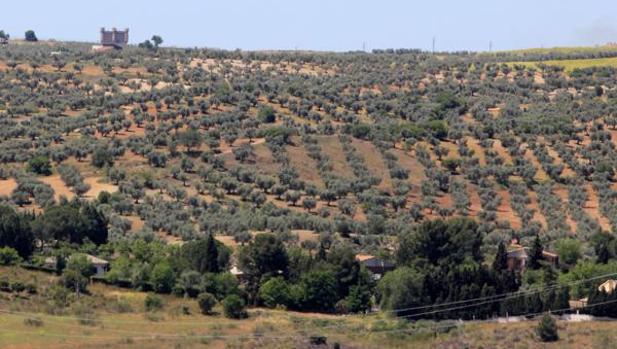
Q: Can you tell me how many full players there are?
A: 0